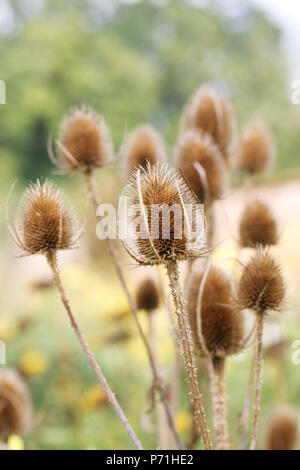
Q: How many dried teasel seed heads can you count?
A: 13